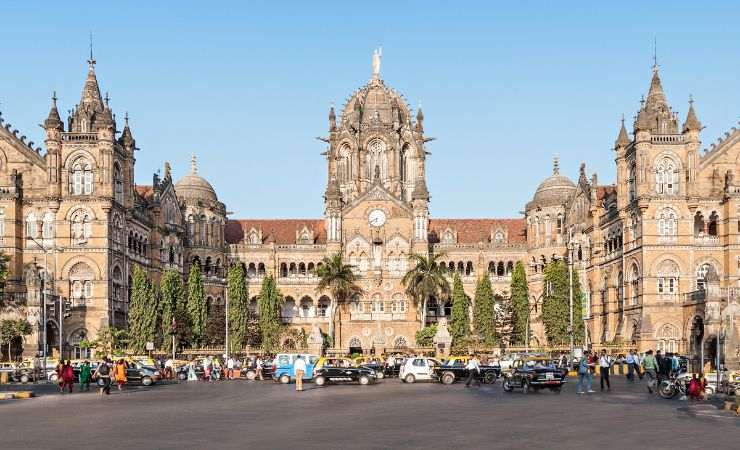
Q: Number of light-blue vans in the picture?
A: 1